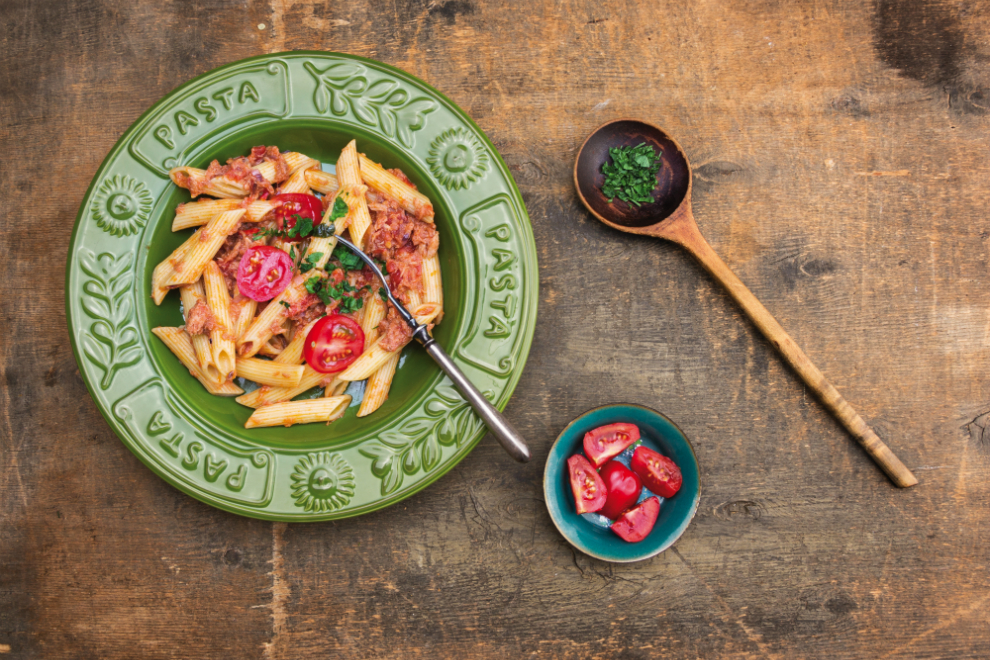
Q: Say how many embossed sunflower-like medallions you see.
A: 3